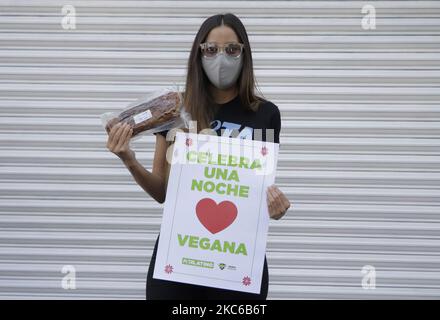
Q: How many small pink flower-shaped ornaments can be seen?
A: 4